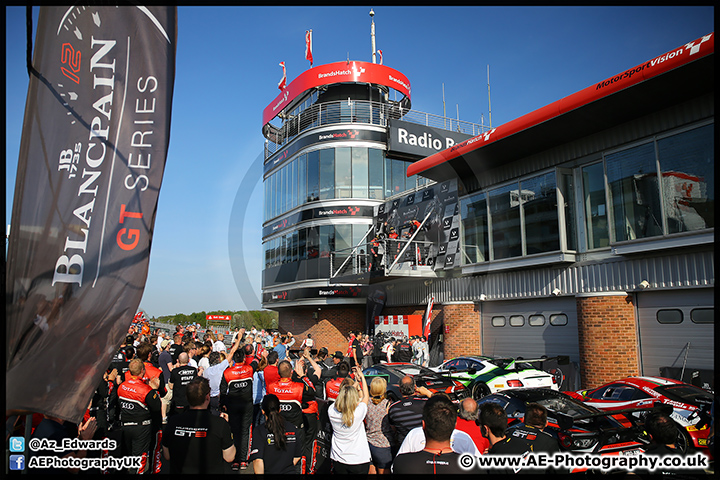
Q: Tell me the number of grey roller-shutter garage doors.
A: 2